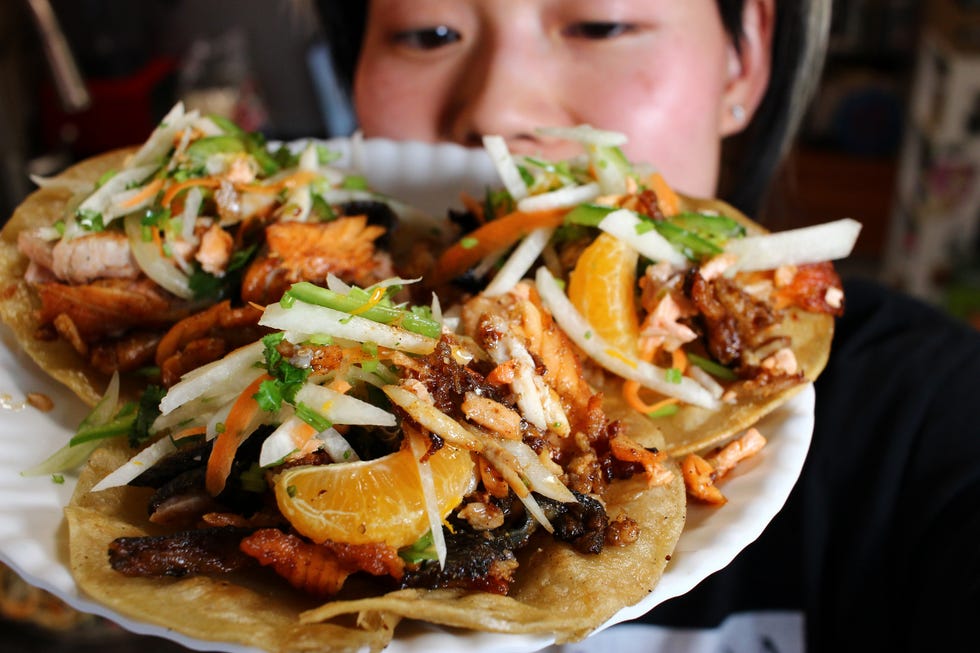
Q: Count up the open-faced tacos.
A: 3